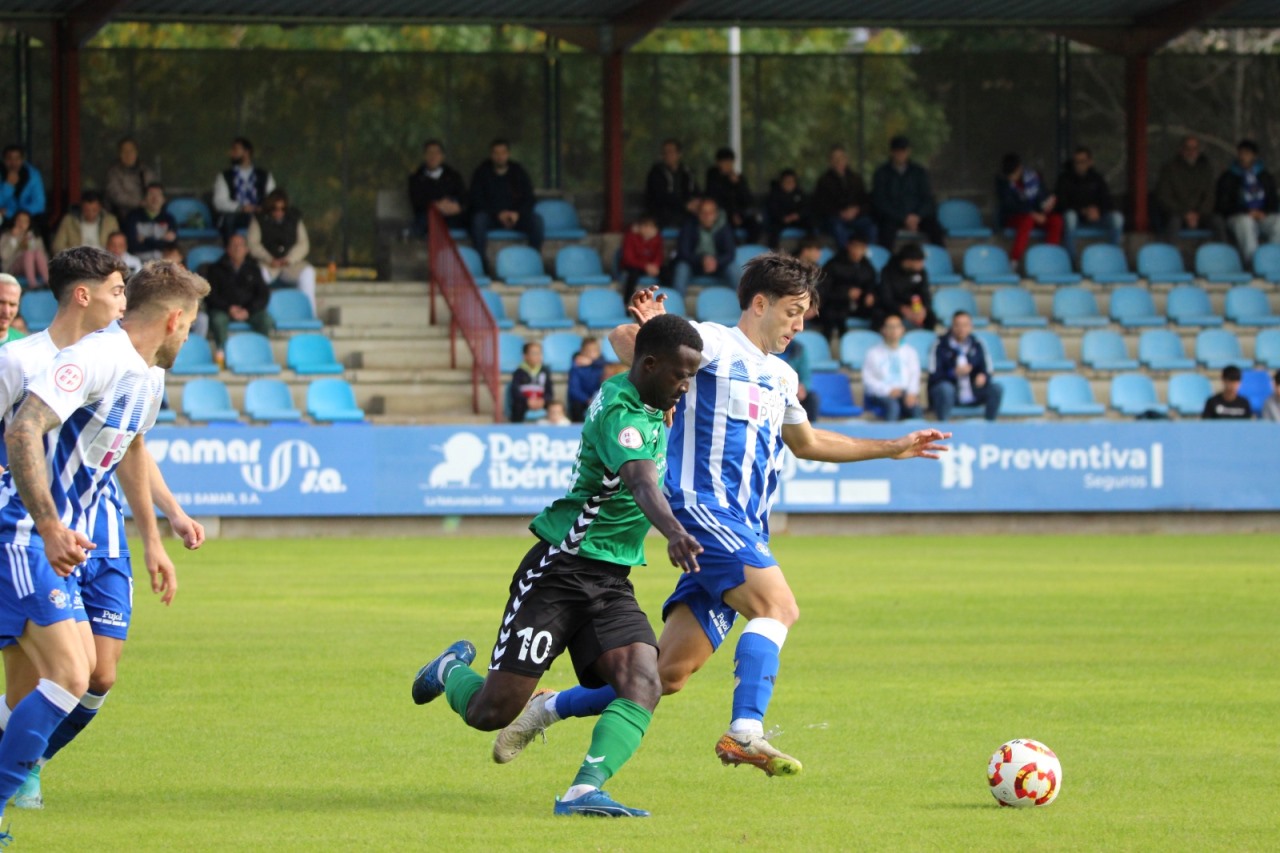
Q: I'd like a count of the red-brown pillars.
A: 3